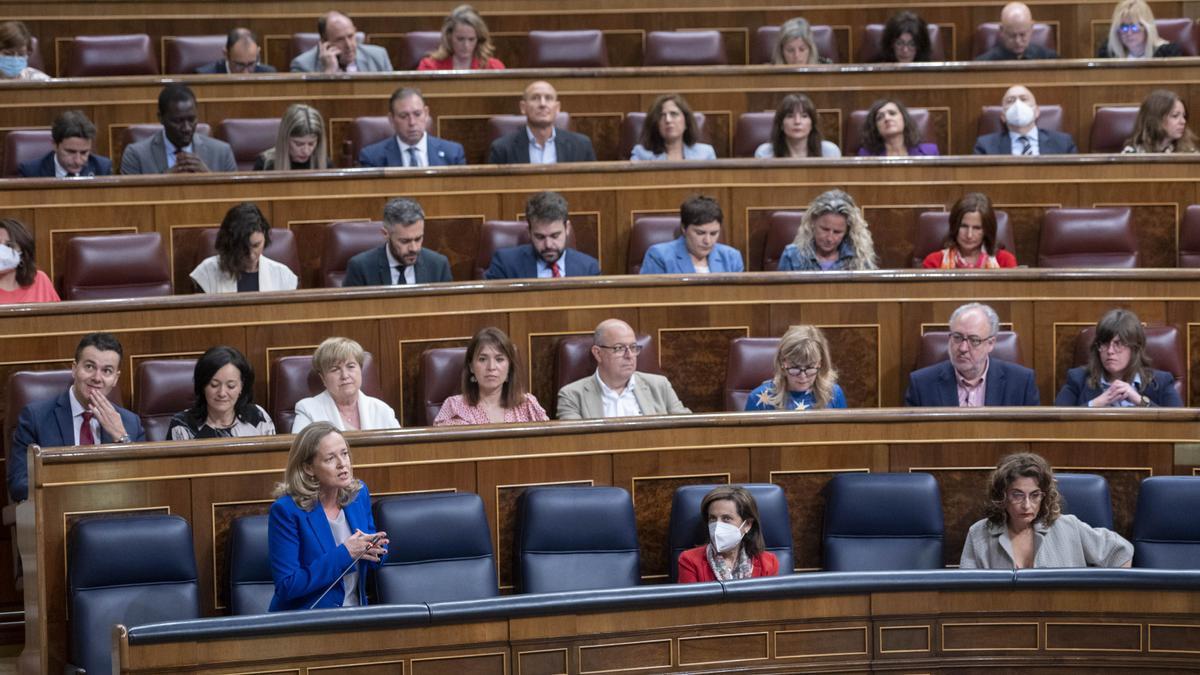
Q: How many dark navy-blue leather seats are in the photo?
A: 8